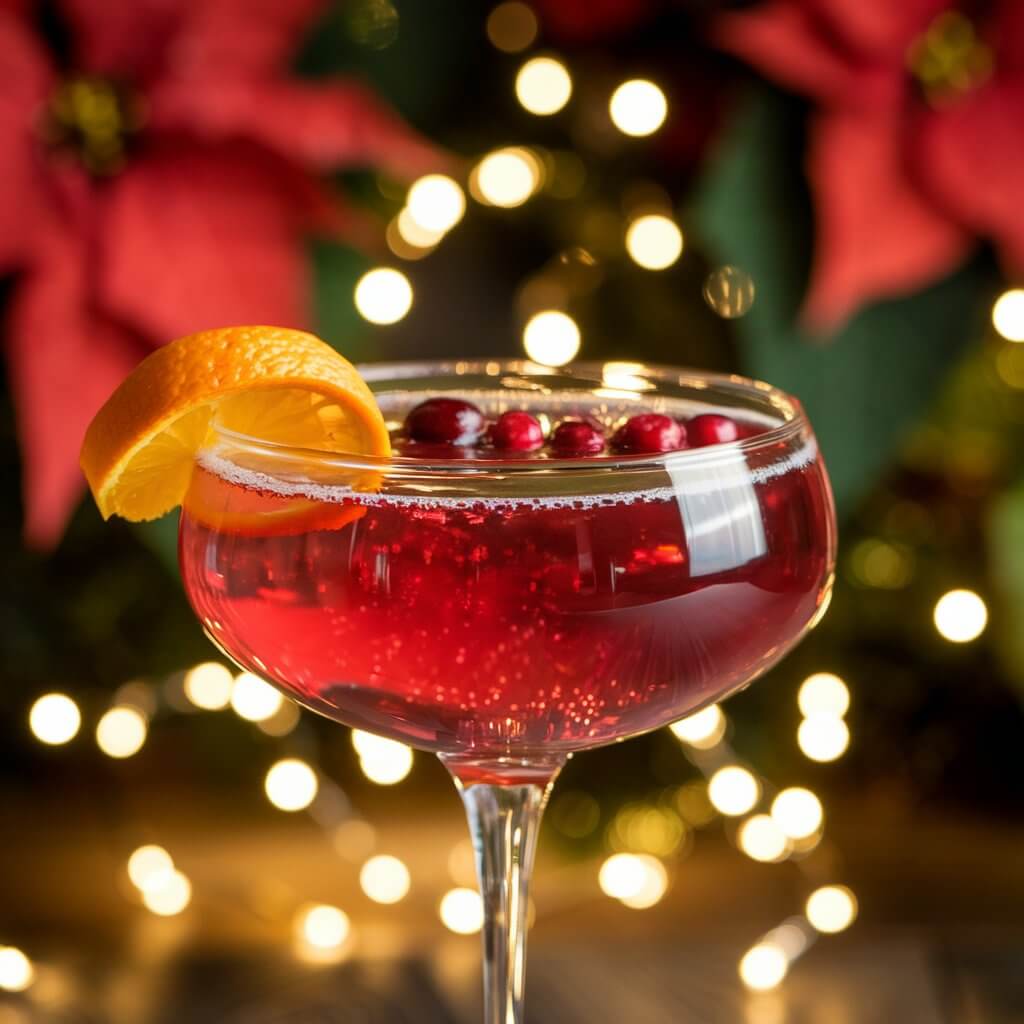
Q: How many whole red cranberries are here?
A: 5